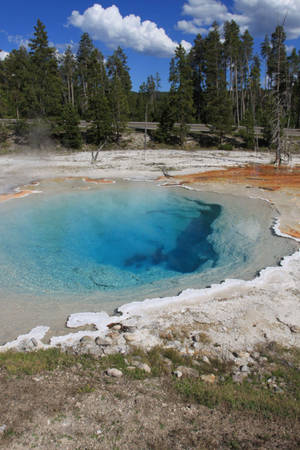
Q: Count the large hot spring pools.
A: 1